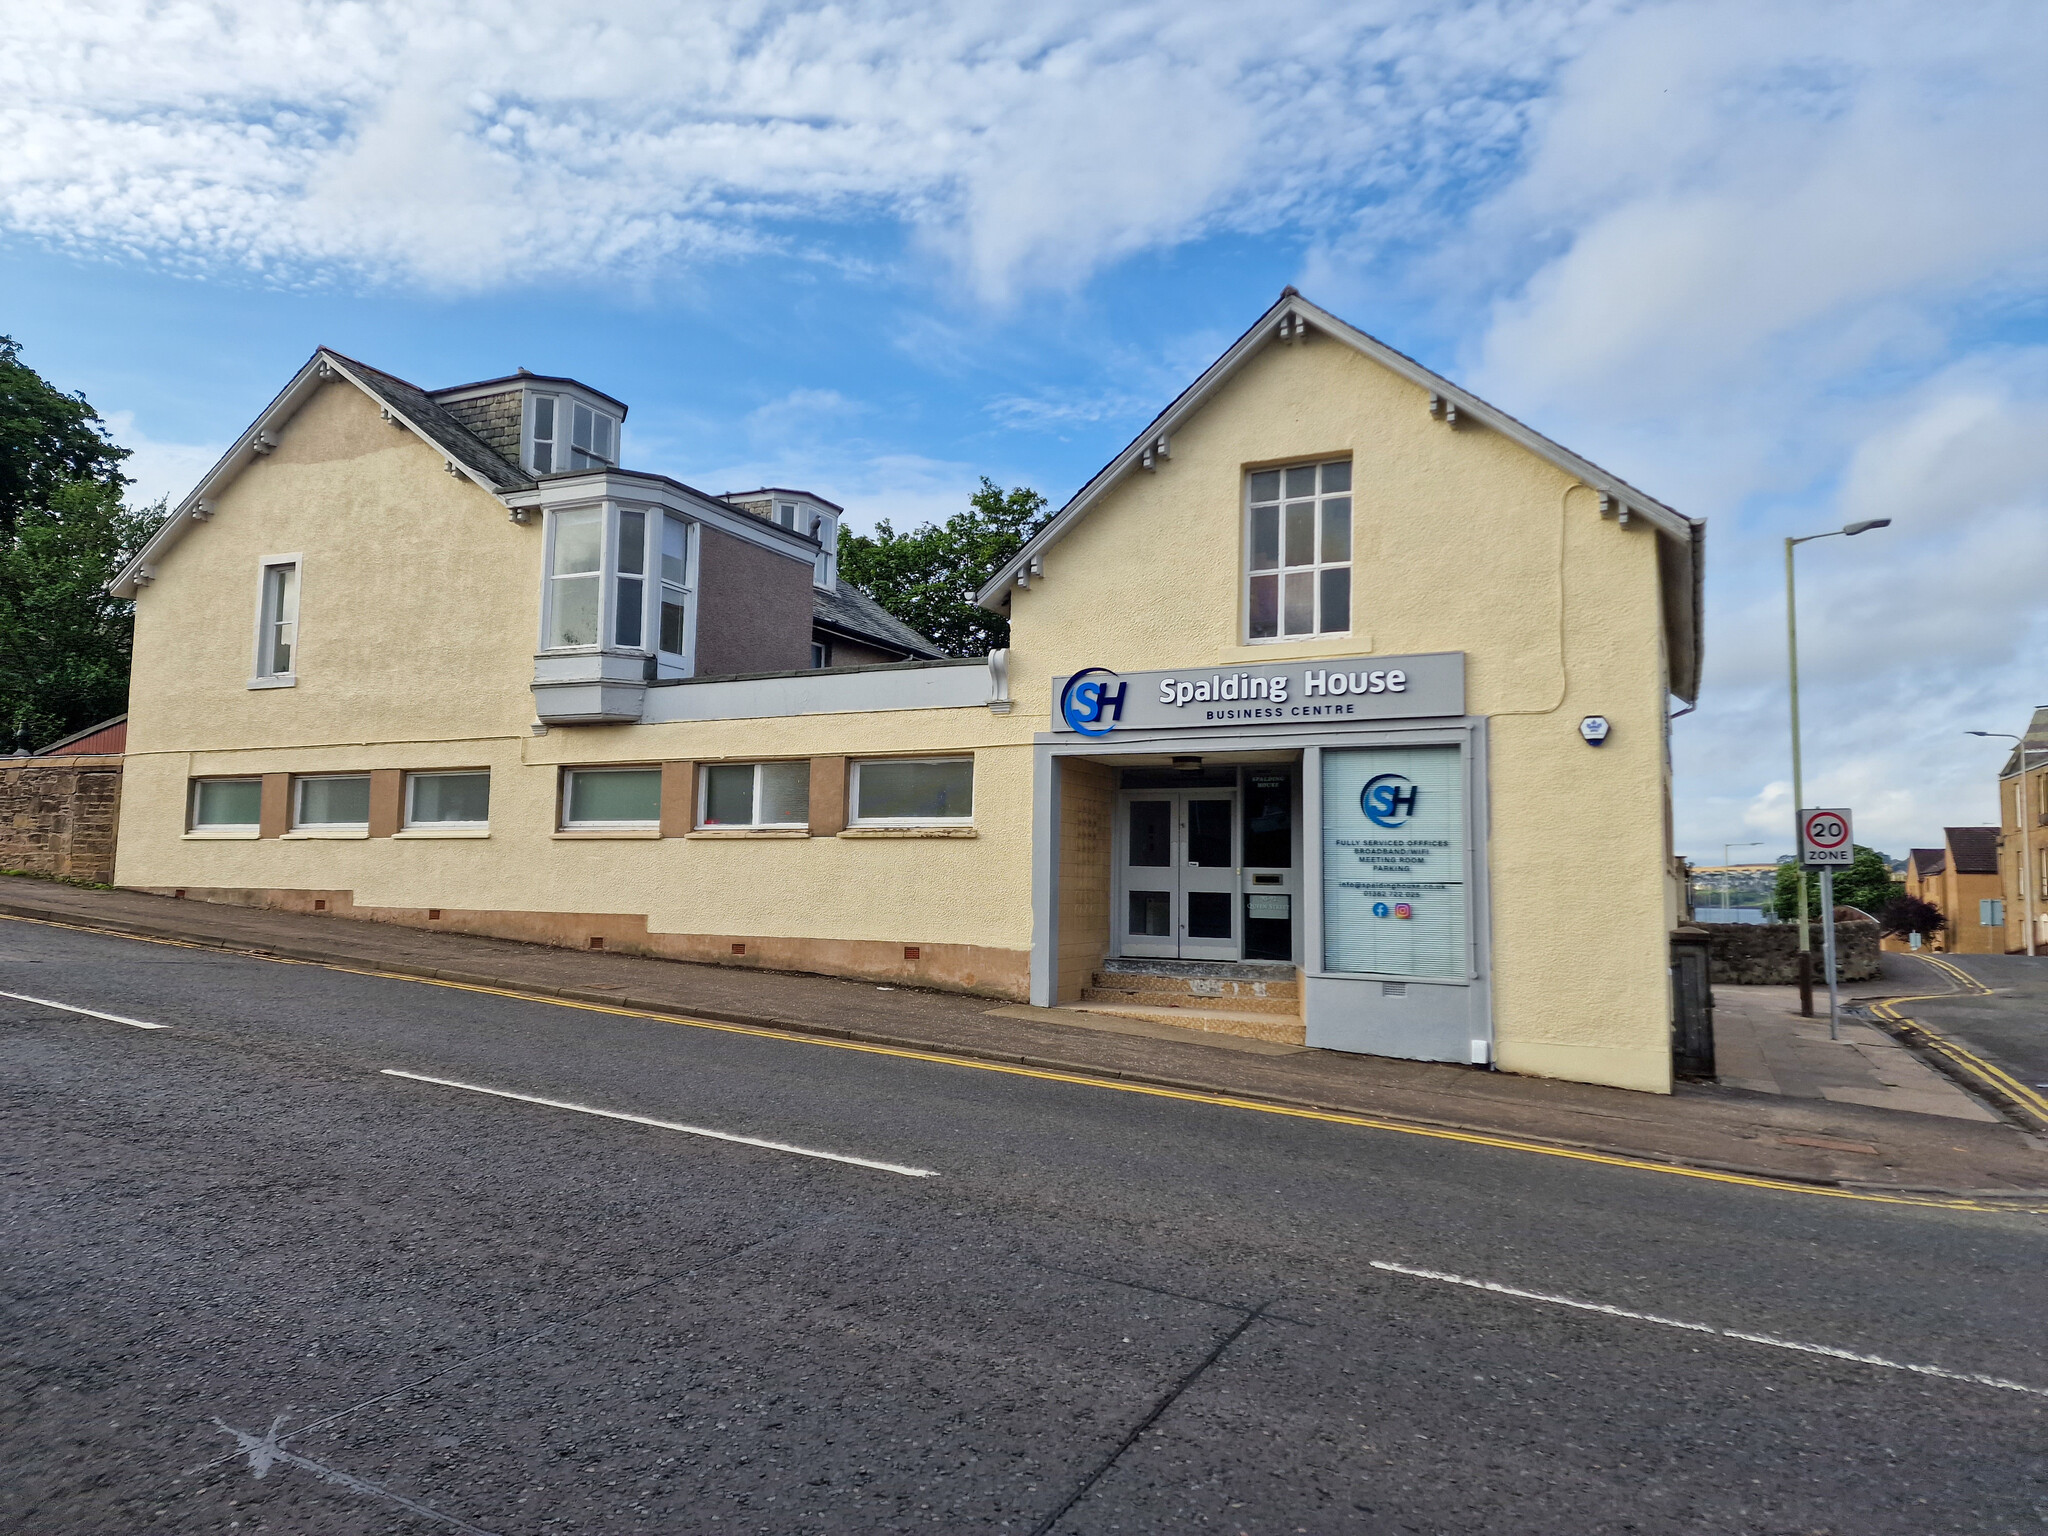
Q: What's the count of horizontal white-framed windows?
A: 6